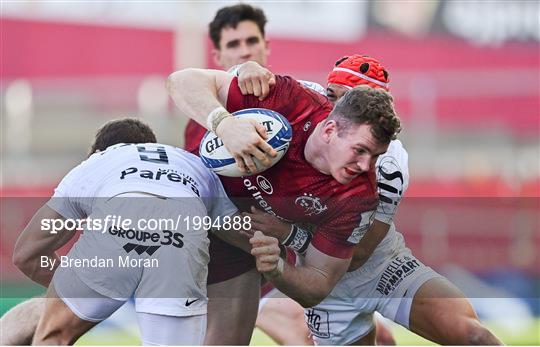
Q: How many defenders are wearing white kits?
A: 2